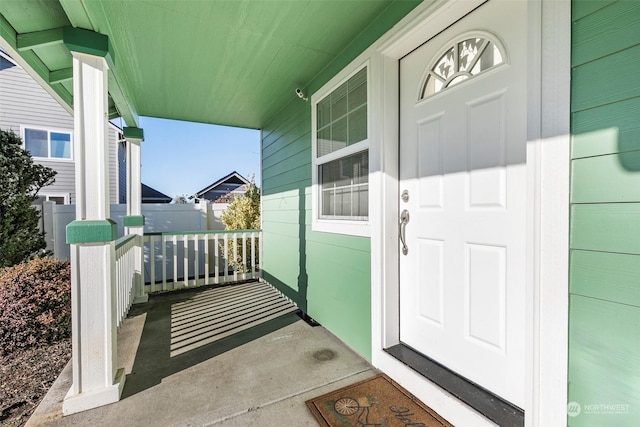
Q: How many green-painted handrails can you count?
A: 2